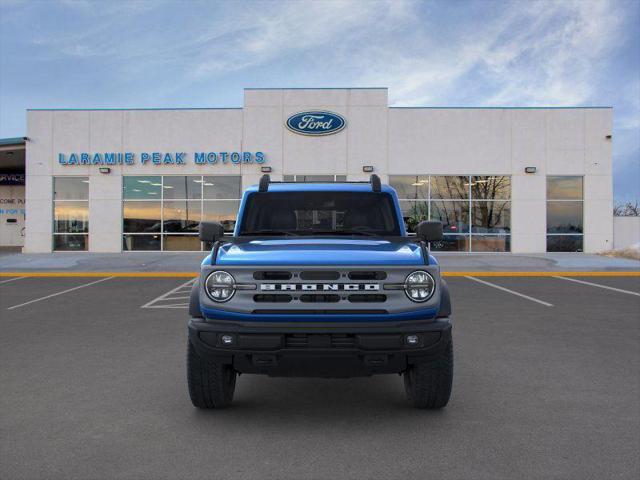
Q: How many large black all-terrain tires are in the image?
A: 2